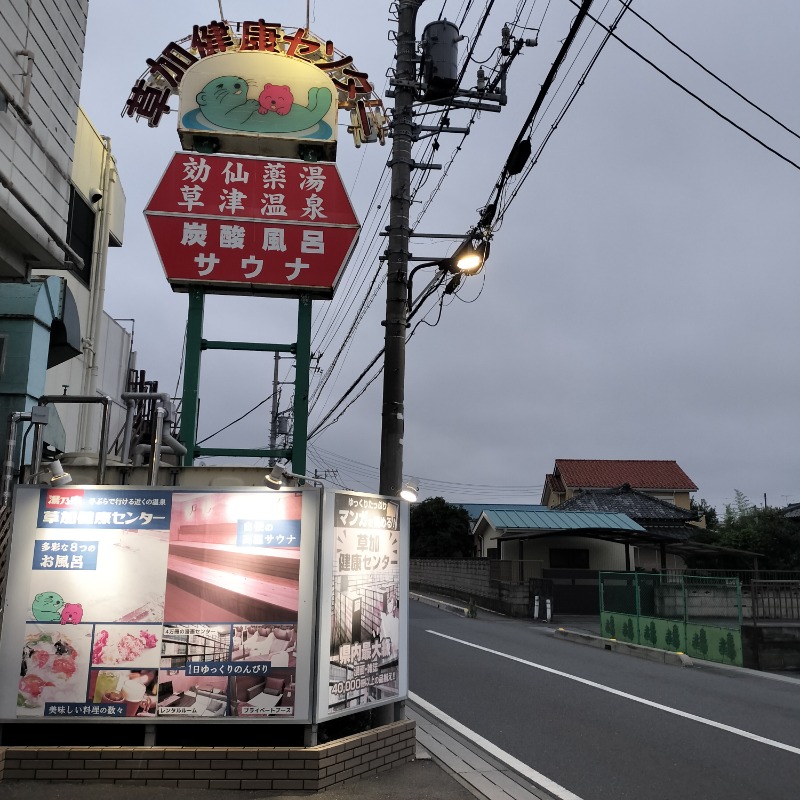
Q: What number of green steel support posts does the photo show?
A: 2